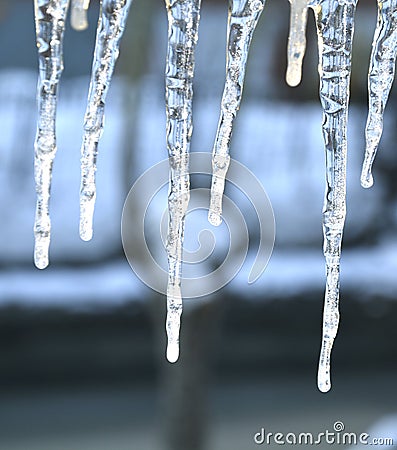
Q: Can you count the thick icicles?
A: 6